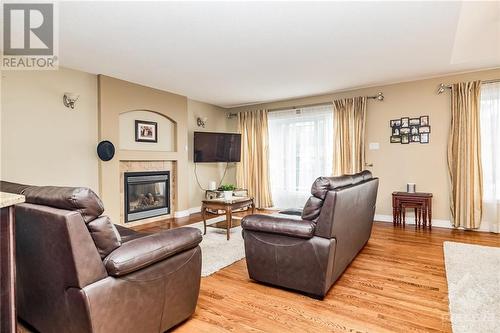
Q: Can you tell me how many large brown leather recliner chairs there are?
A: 2